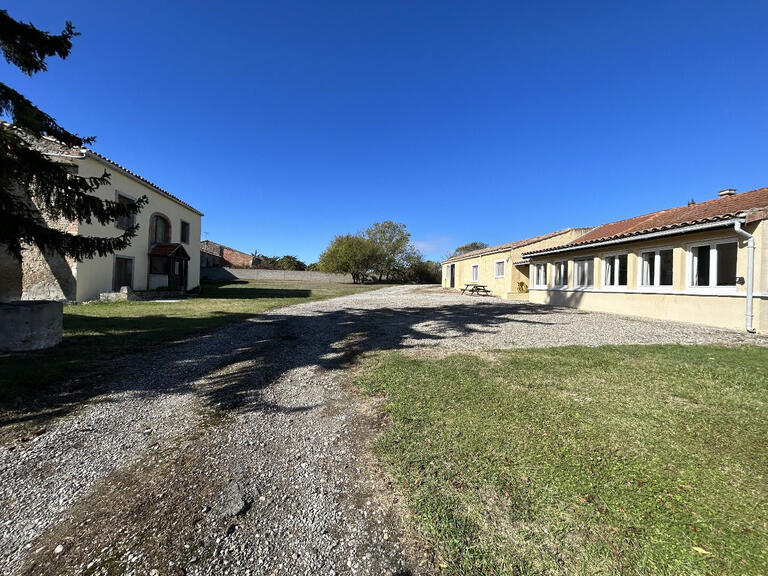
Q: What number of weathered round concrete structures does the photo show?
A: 1